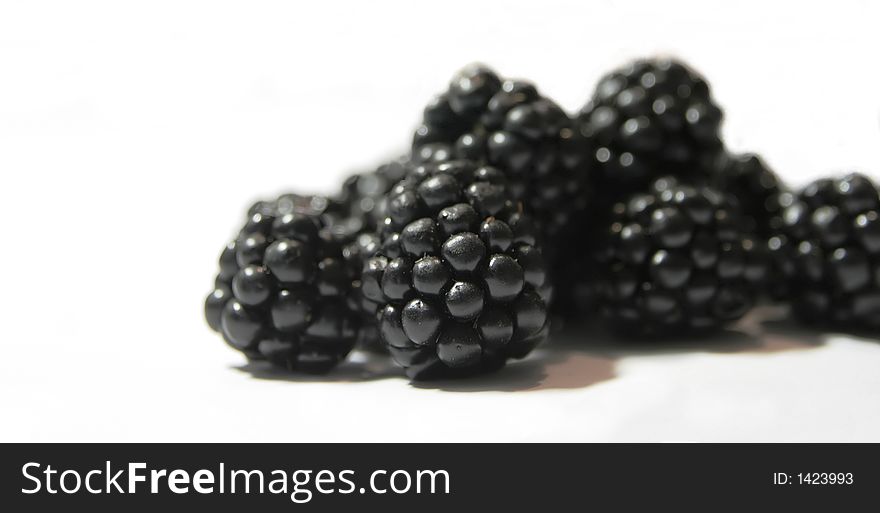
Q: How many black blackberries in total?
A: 8